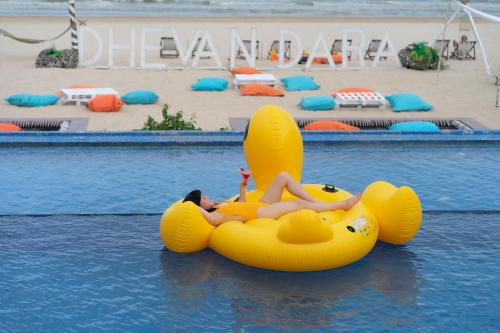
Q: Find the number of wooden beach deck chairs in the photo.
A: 8